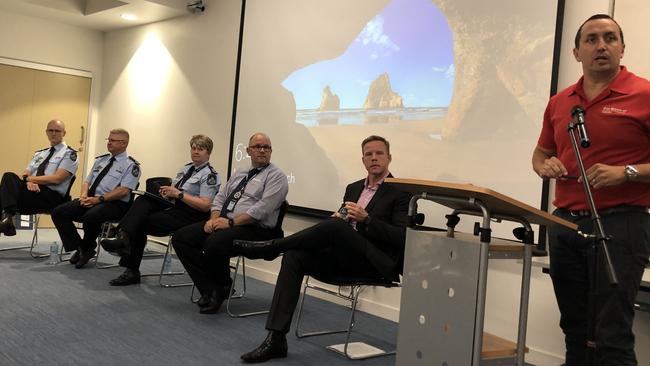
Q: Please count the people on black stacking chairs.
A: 5